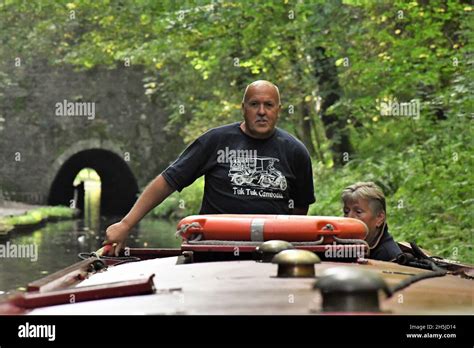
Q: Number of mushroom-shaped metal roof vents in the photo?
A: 3